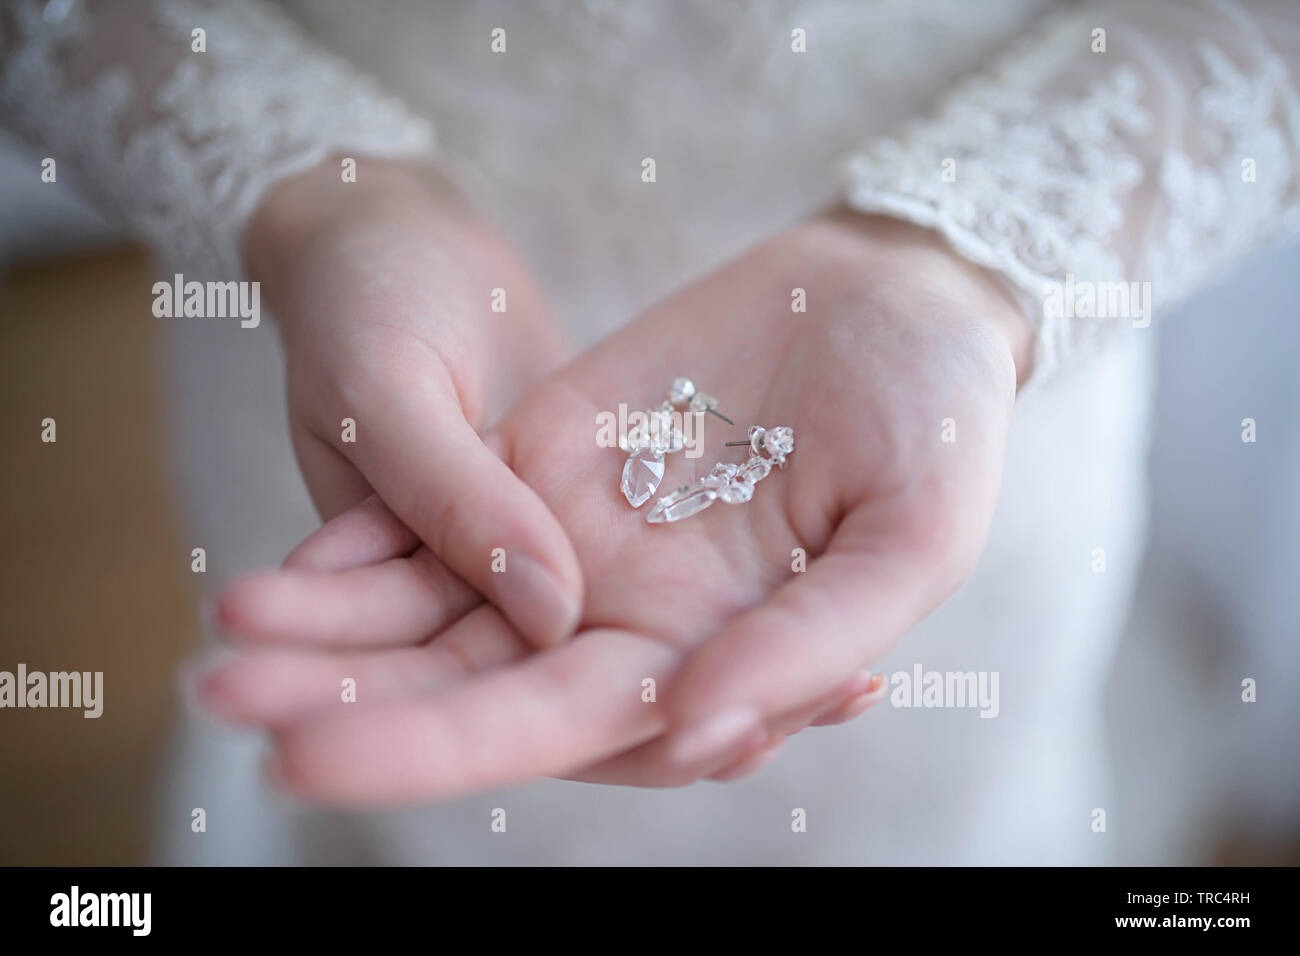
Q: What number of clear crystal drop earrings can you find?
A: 2